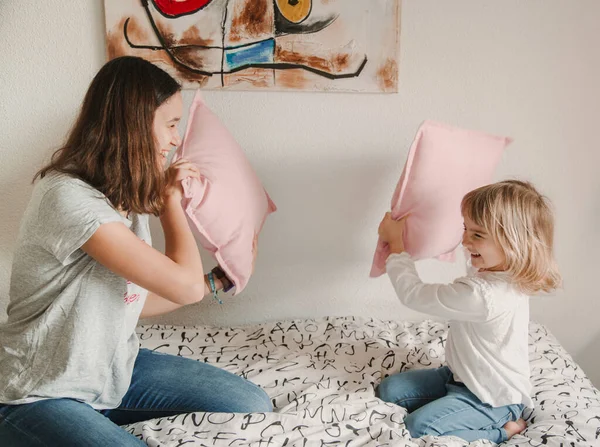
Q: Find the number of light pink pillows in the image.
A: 2